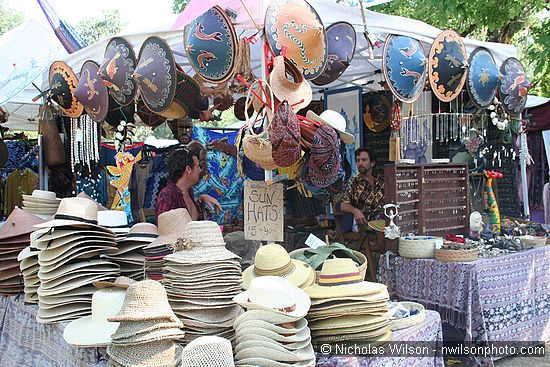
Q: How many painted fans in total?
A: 11